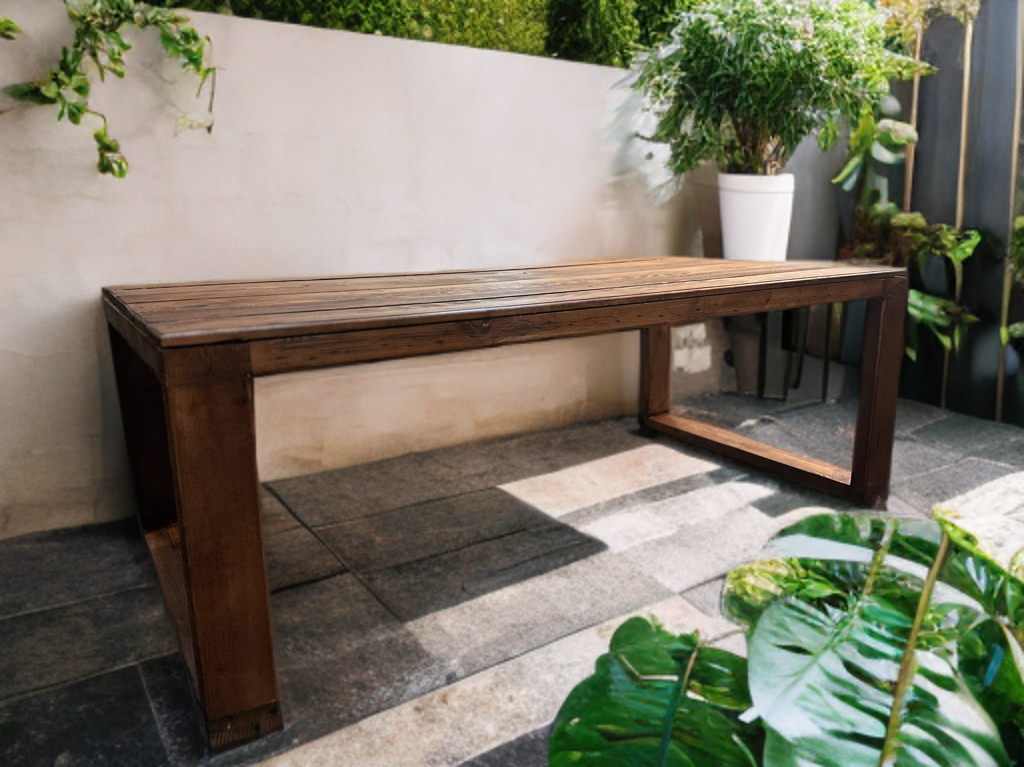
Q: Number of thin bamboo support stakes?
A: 3